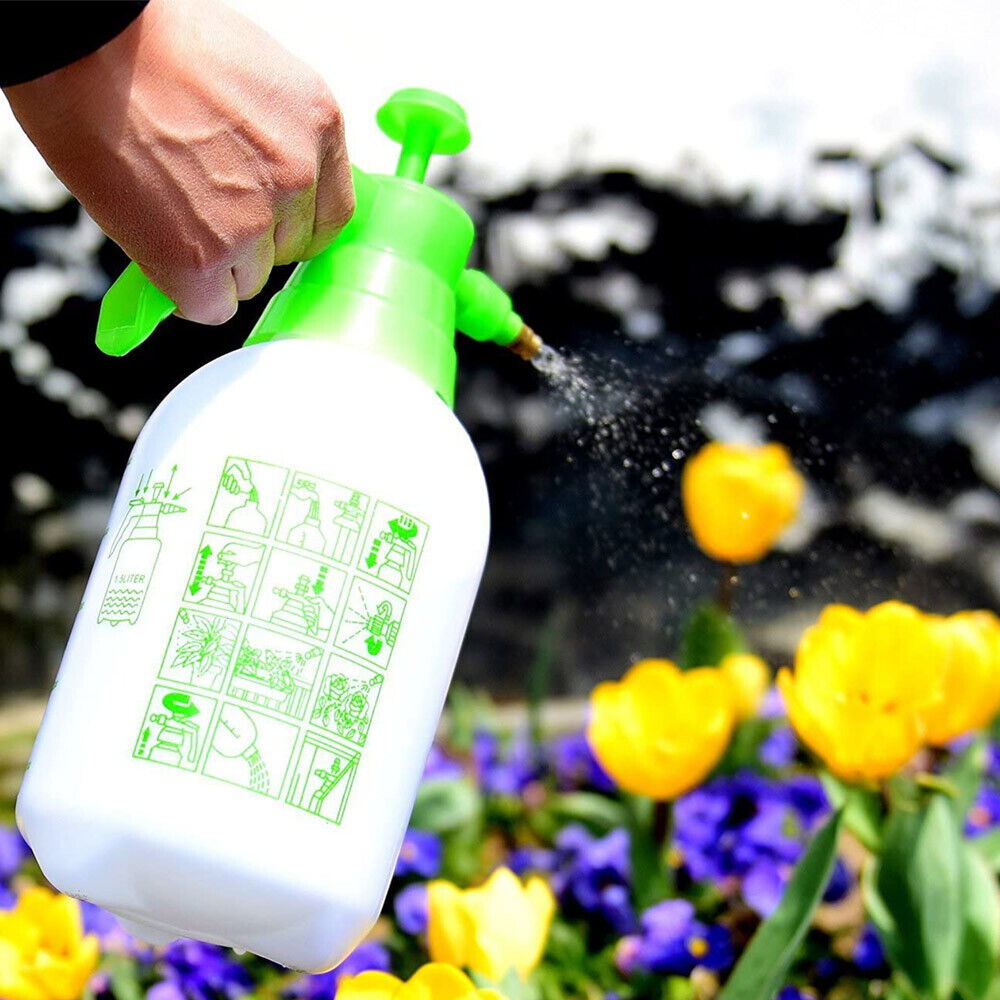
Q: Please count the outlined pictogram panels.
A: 12